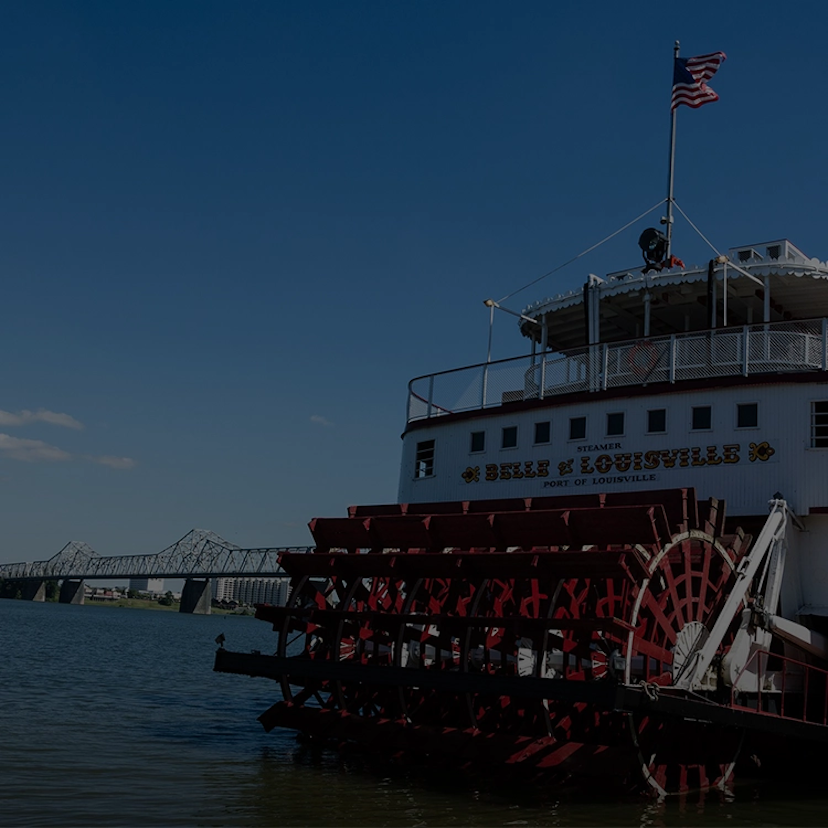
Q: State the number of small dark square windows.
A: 8